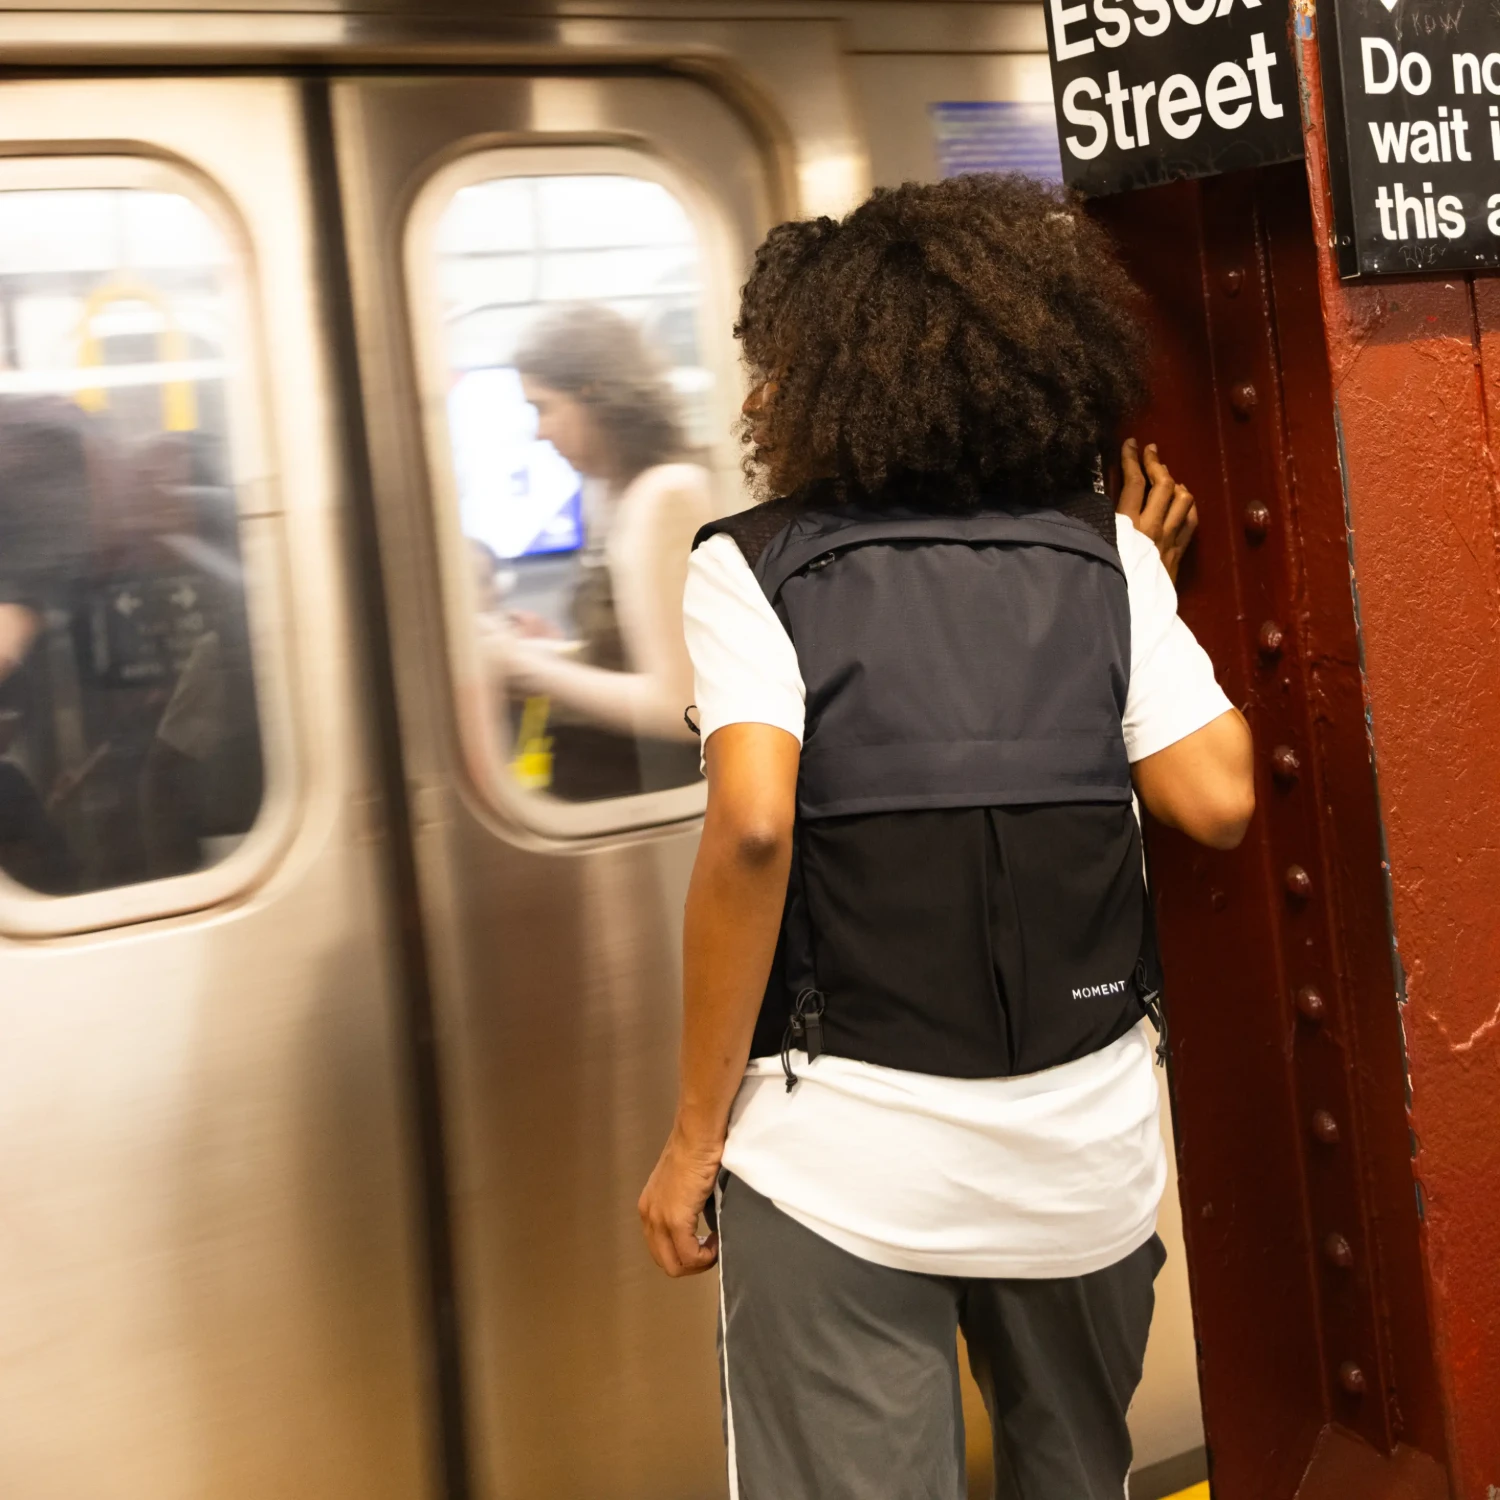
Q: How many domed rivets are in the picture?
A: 10